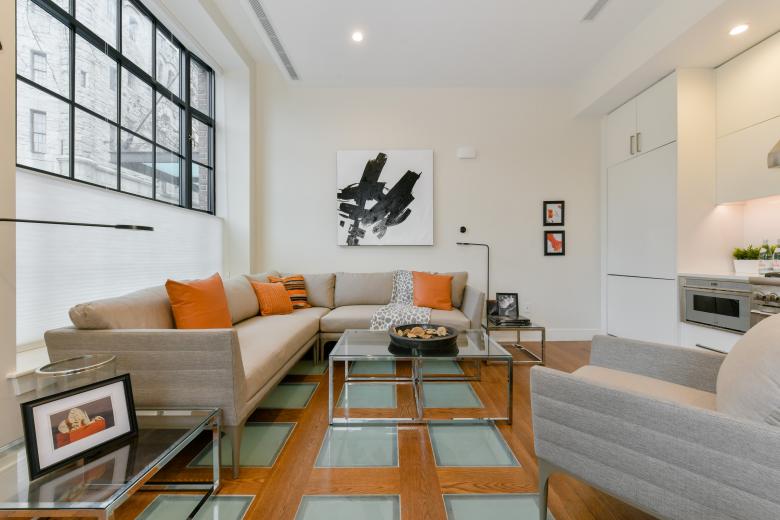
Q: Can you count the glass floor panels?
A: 12